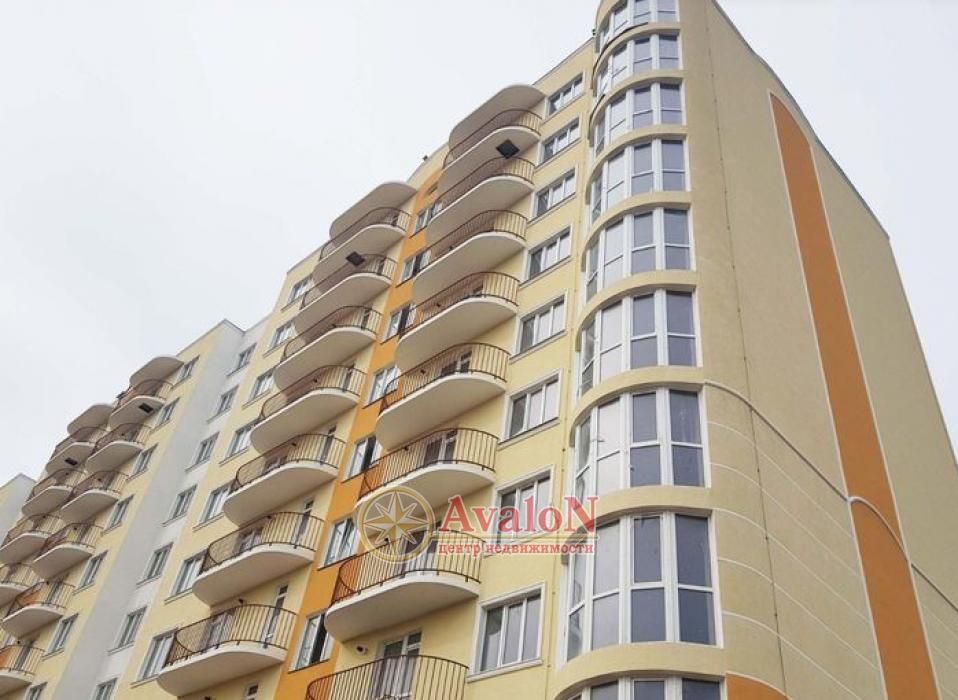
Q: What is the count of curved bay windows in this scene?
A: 9